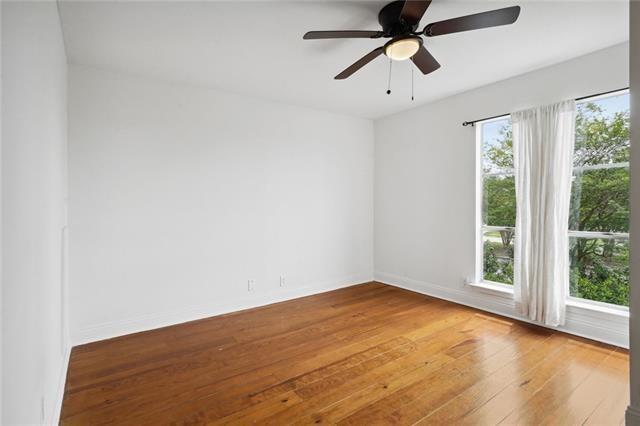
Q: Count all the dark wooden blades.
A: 5